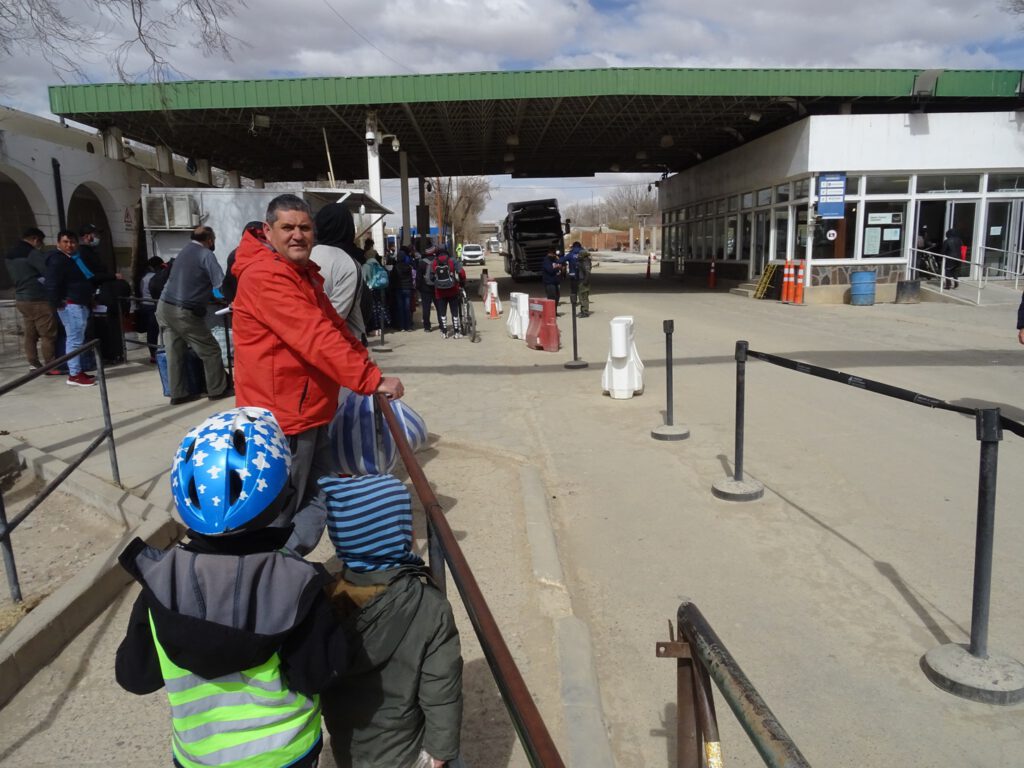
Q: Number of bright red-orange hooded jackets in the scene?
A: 1